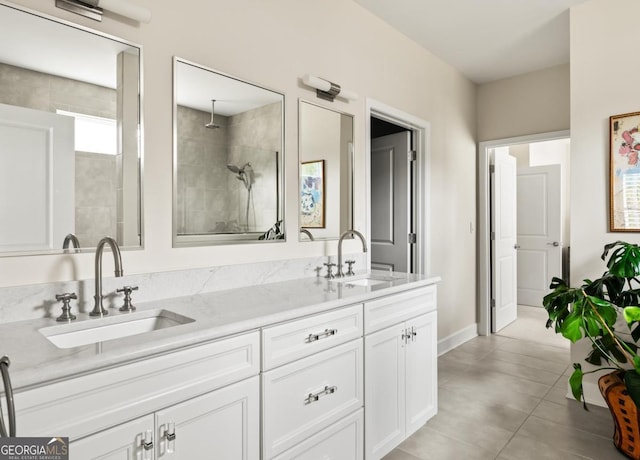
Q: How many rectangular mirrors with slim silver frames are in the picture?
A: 3